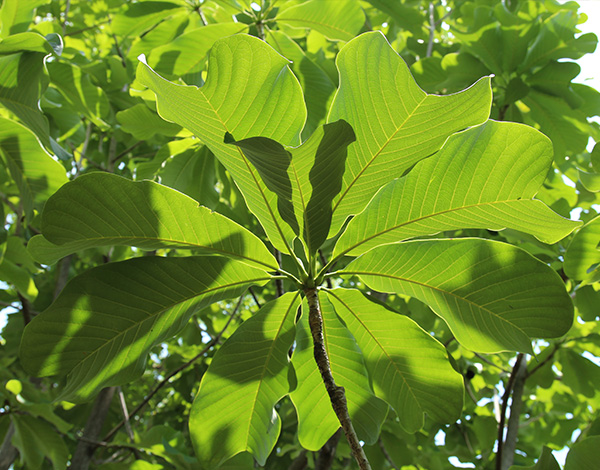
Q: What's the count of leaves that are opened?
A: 9